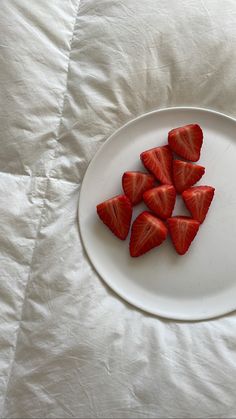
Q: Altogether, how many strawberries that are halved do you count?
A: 9